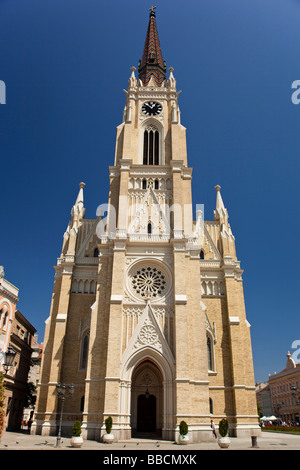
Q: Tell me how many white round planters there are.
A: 4